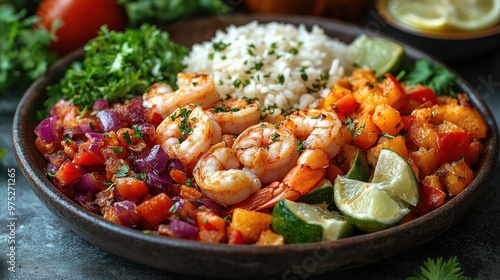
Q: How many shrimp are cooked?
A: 6